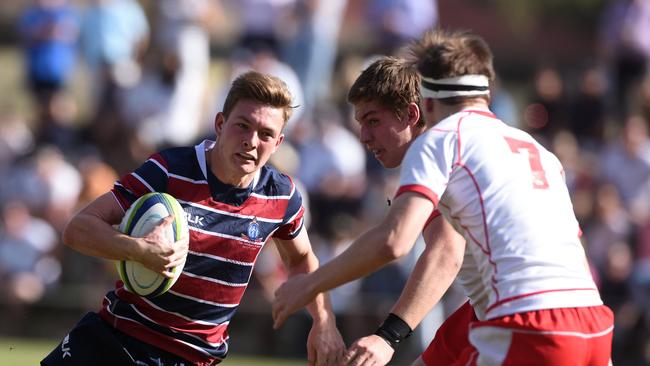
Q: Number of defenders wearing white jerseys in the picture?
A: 2